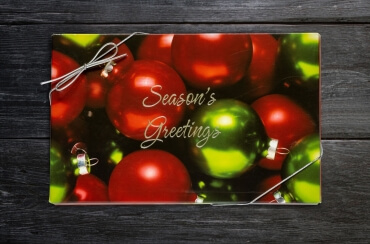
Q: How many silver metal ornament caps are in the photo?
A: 5